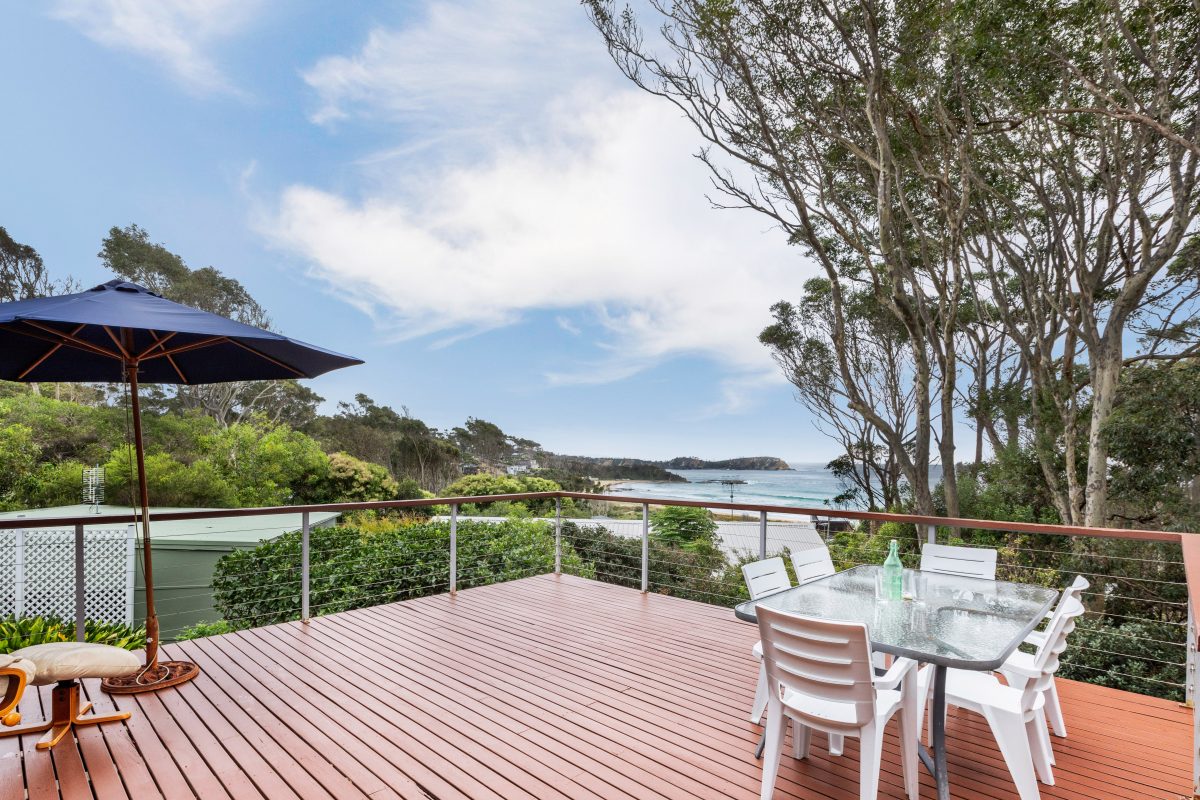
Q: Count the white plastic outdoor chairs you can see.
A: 6